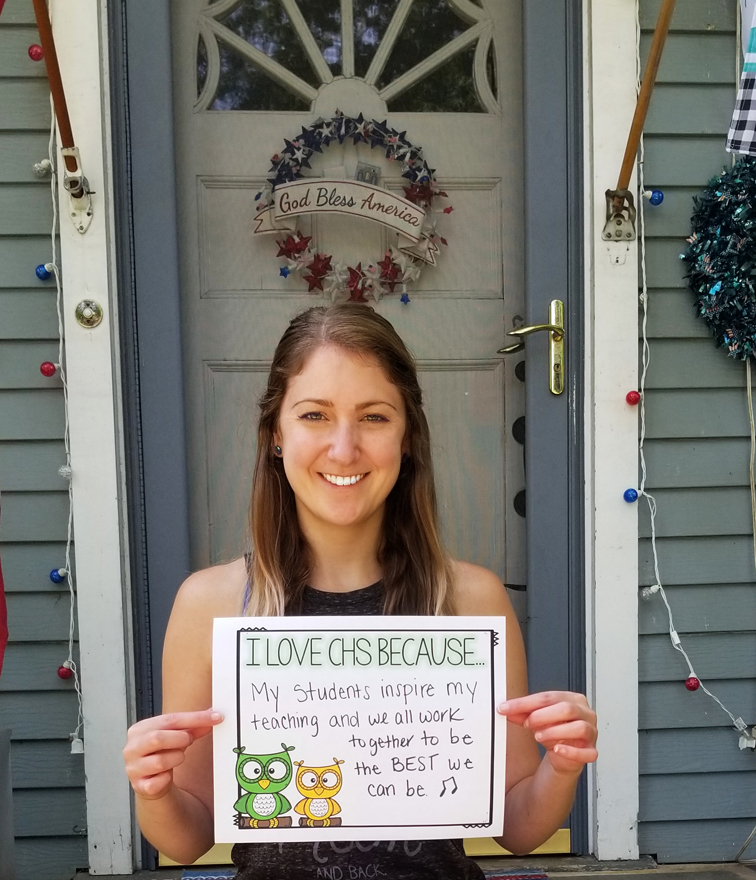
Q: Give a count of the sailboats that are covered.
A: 0